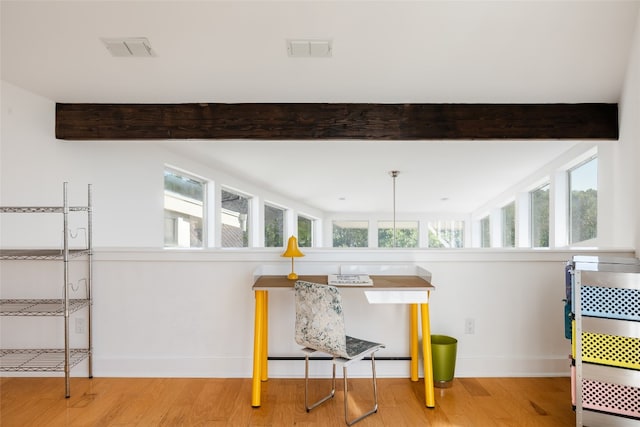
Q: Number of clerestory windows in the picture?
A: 11